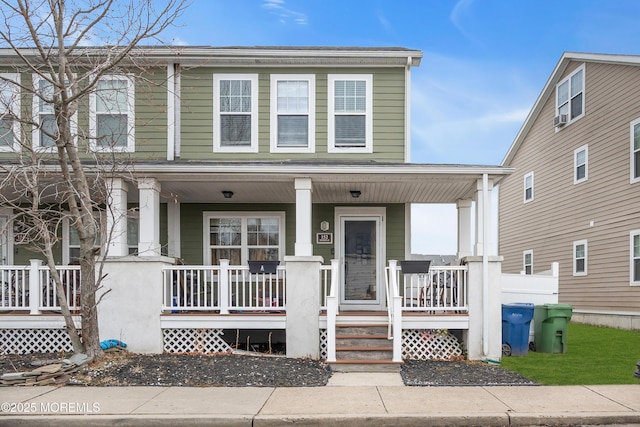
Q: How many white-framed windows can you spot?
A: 15